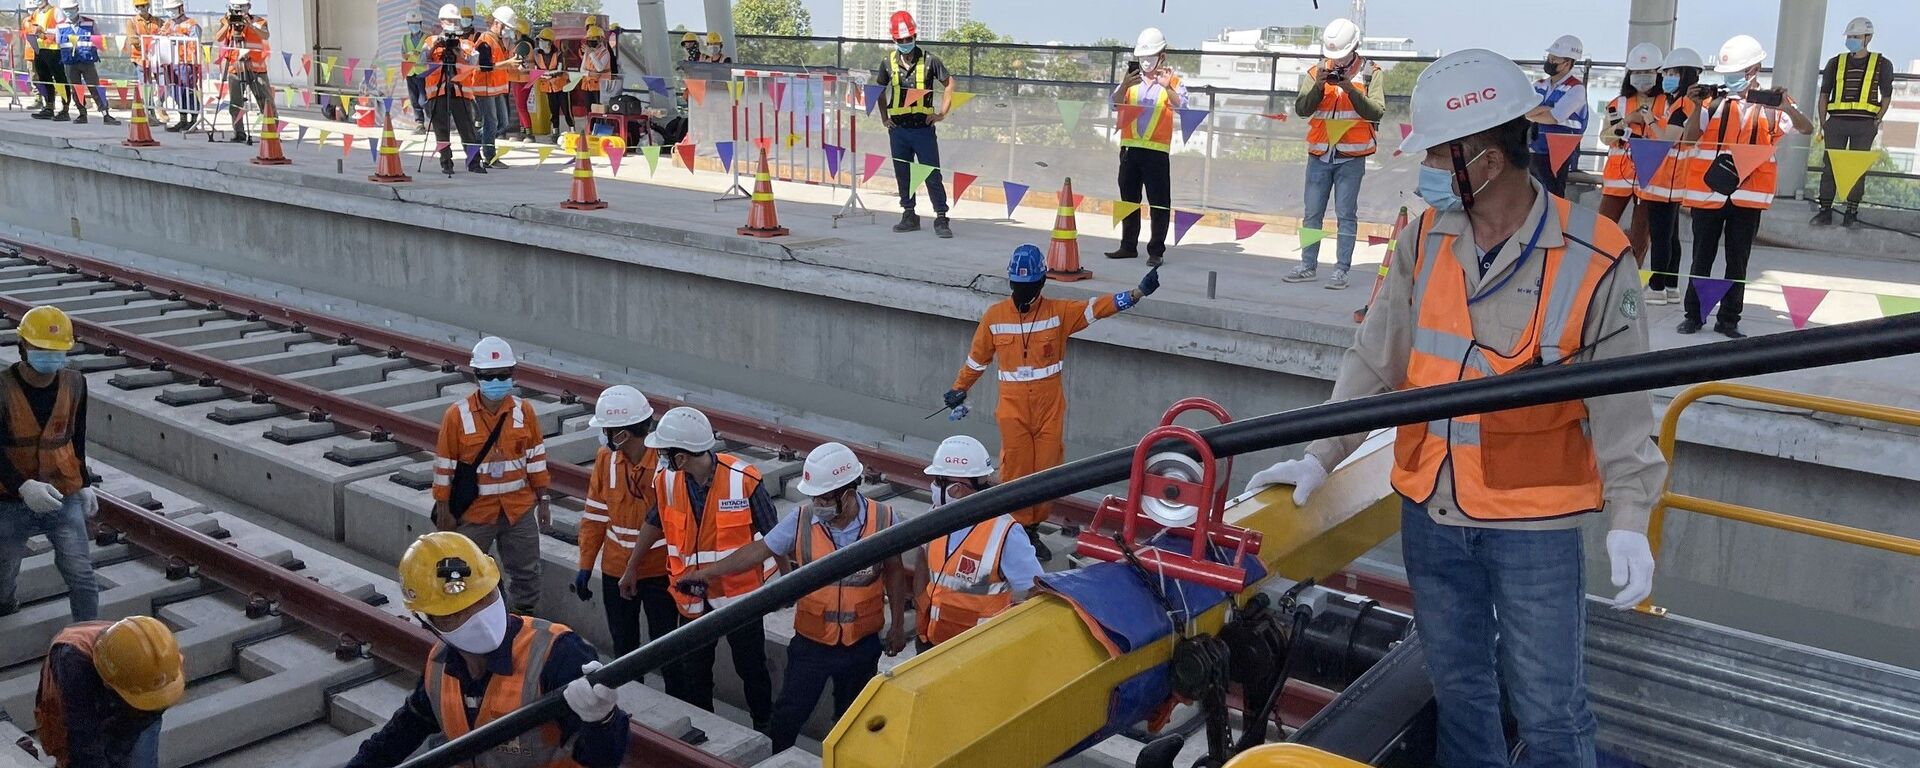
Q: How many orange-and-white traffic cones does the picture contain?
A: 7